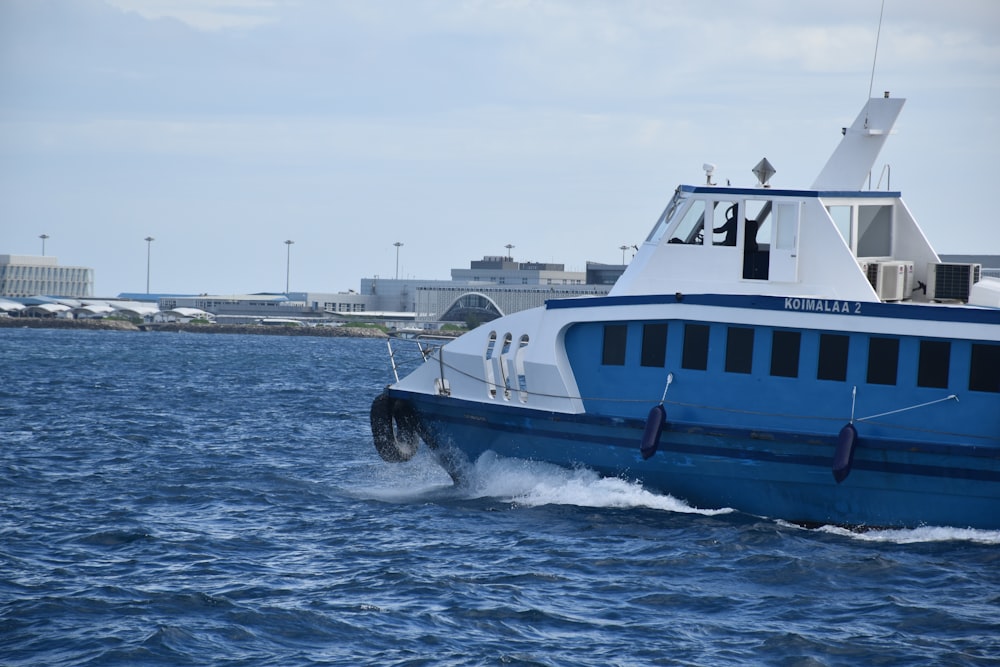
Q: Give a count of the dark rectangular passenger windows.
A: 9